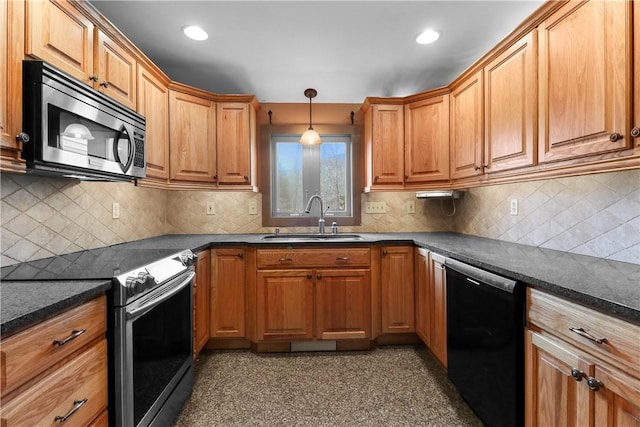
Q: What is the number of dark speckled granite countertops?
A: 2